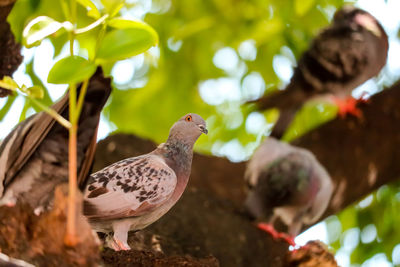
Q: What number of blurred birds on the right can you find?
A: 2